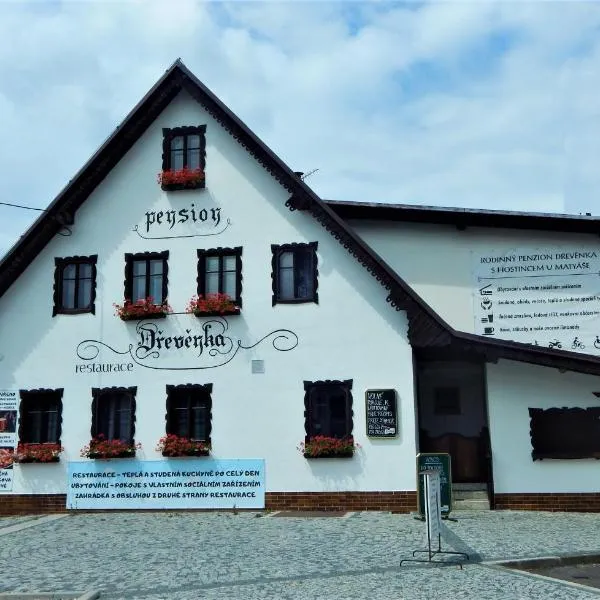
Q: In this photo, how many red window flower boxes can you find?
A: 7